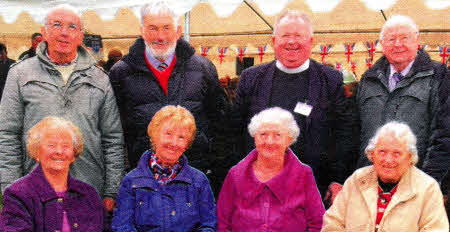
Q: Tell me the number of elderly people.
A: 8